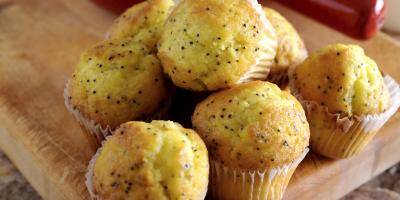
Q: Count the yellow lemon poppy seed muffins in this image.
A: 7